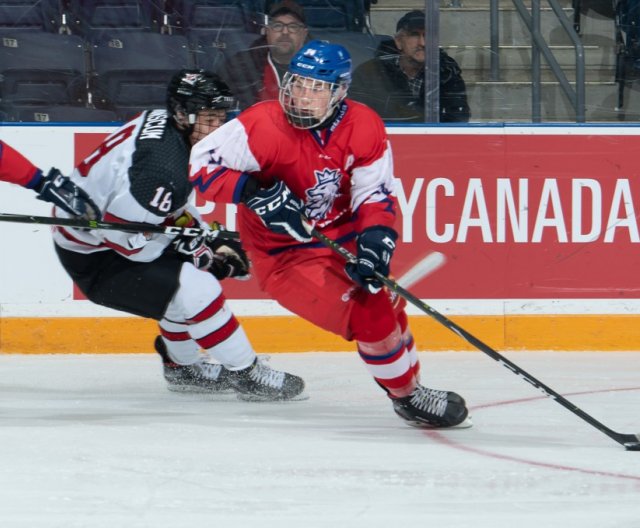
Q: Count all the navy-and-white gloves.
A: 3